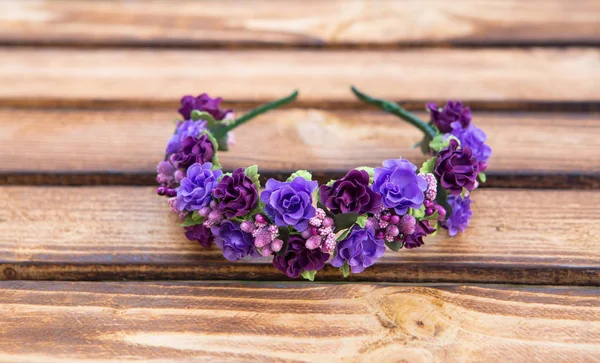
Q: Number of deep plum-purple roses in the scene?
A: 9